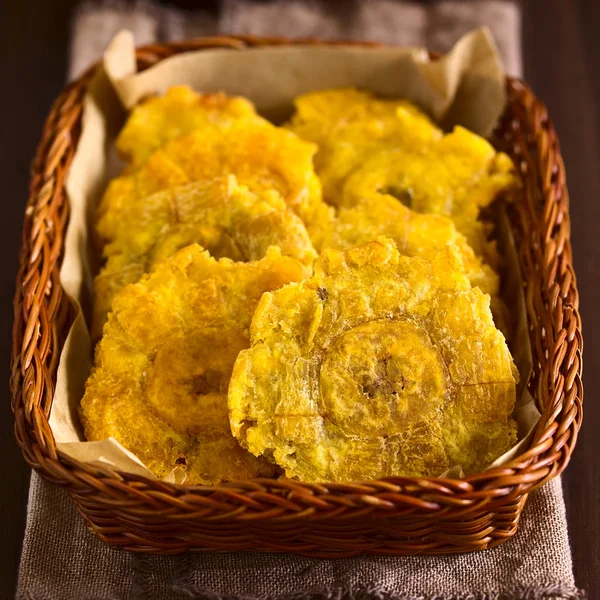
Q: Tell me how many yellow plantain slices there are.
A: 7